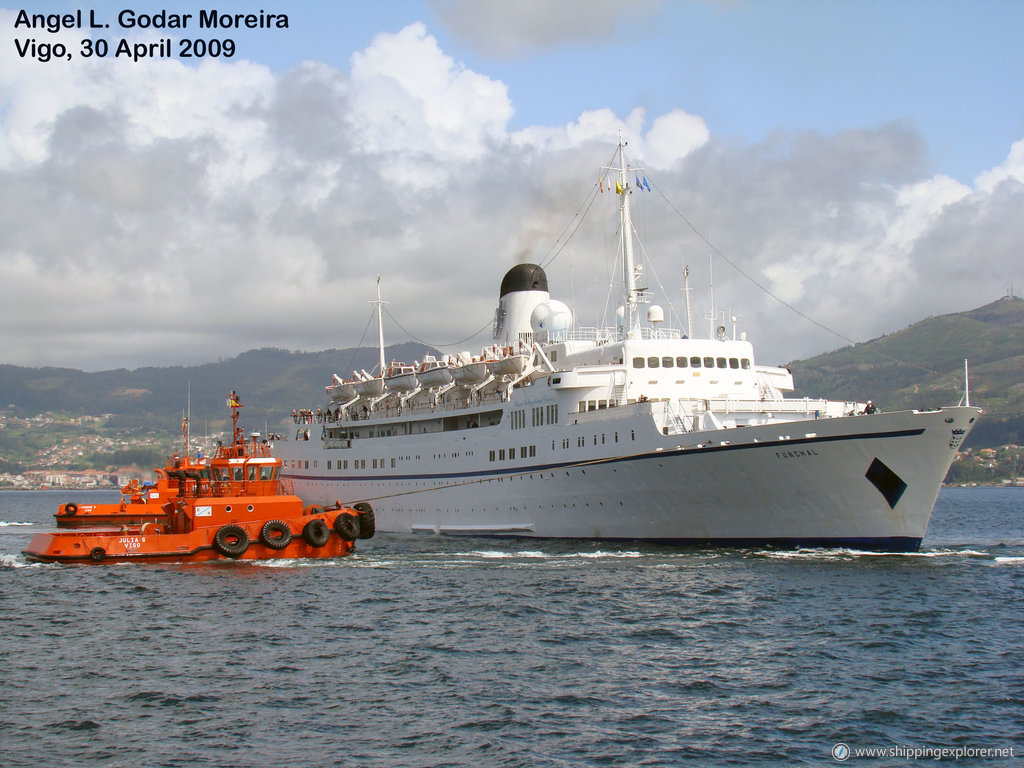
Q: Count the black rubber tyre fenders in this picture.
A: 7